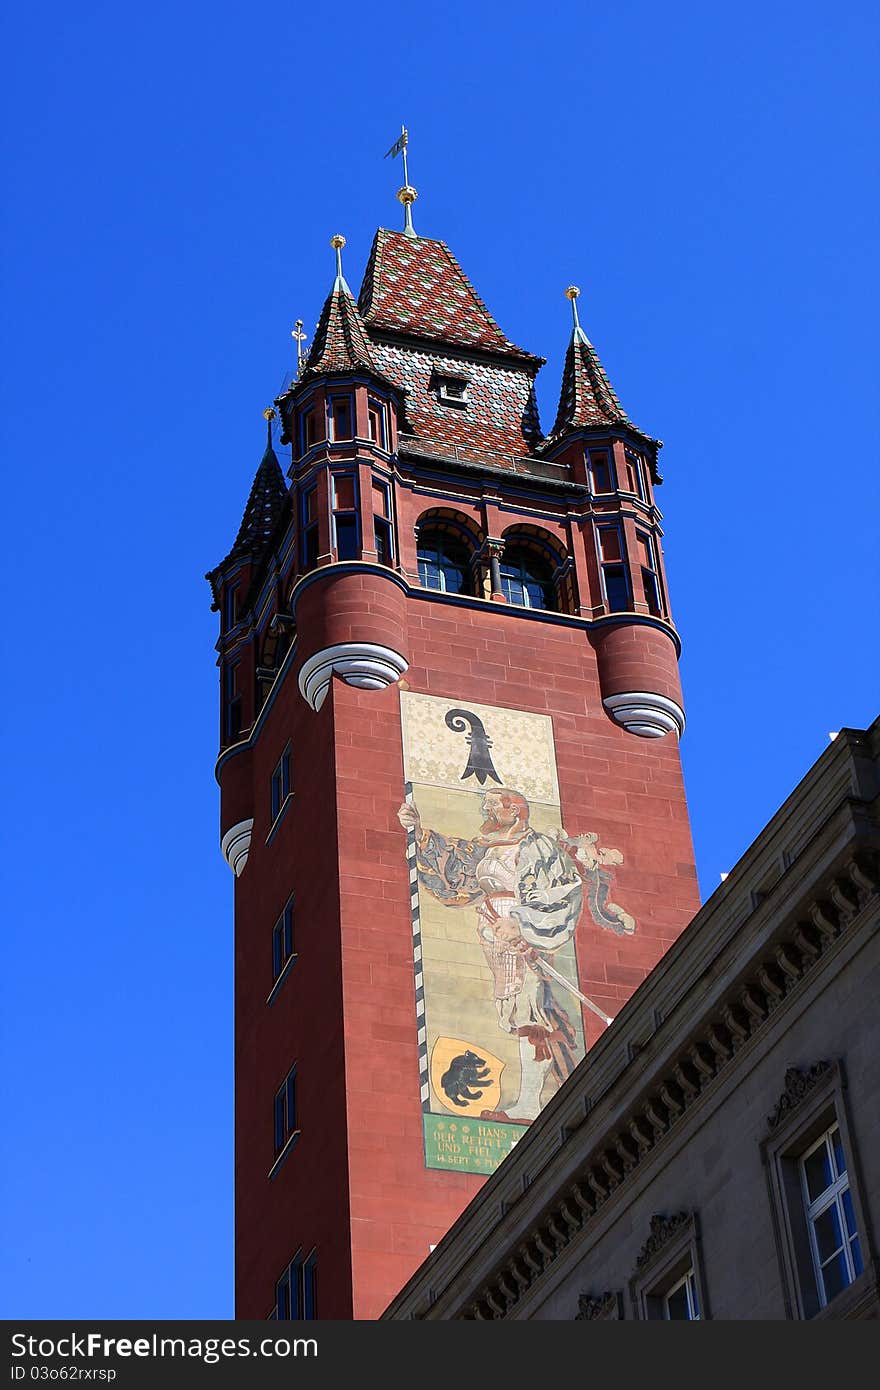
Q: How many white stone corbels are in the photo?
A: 3